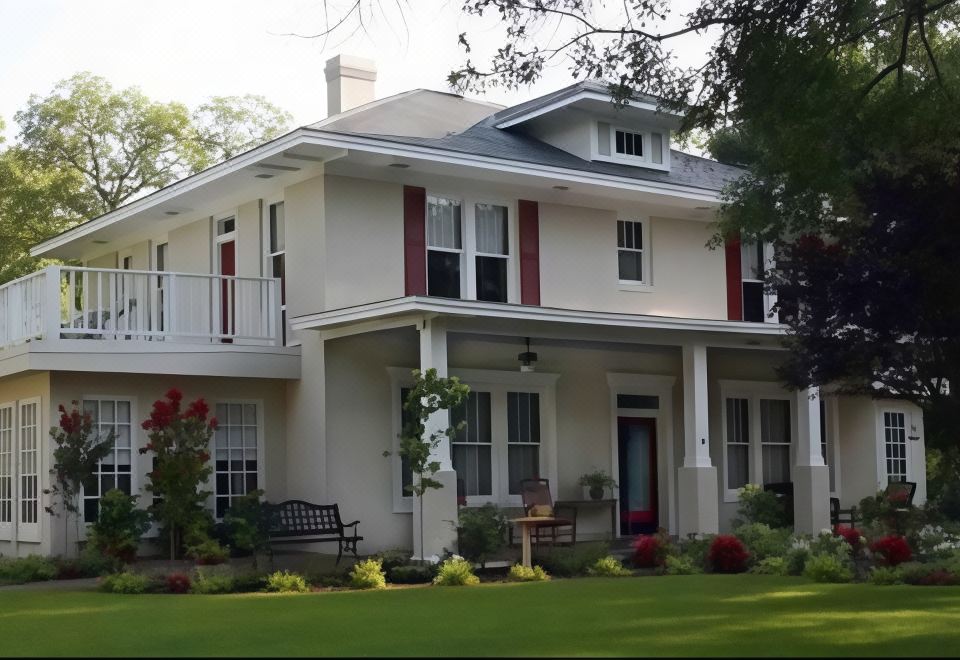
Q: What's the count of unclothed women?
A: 0